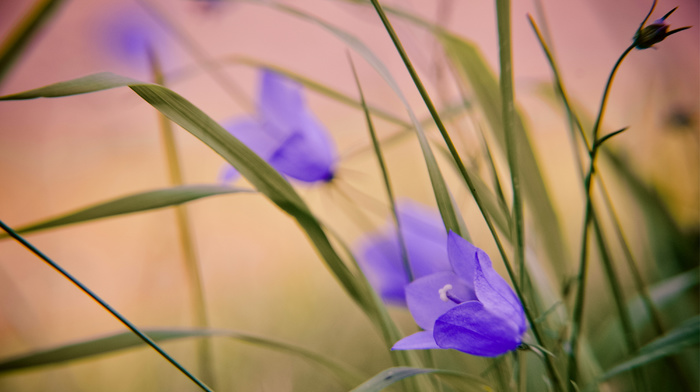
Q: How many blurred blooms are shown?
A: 3